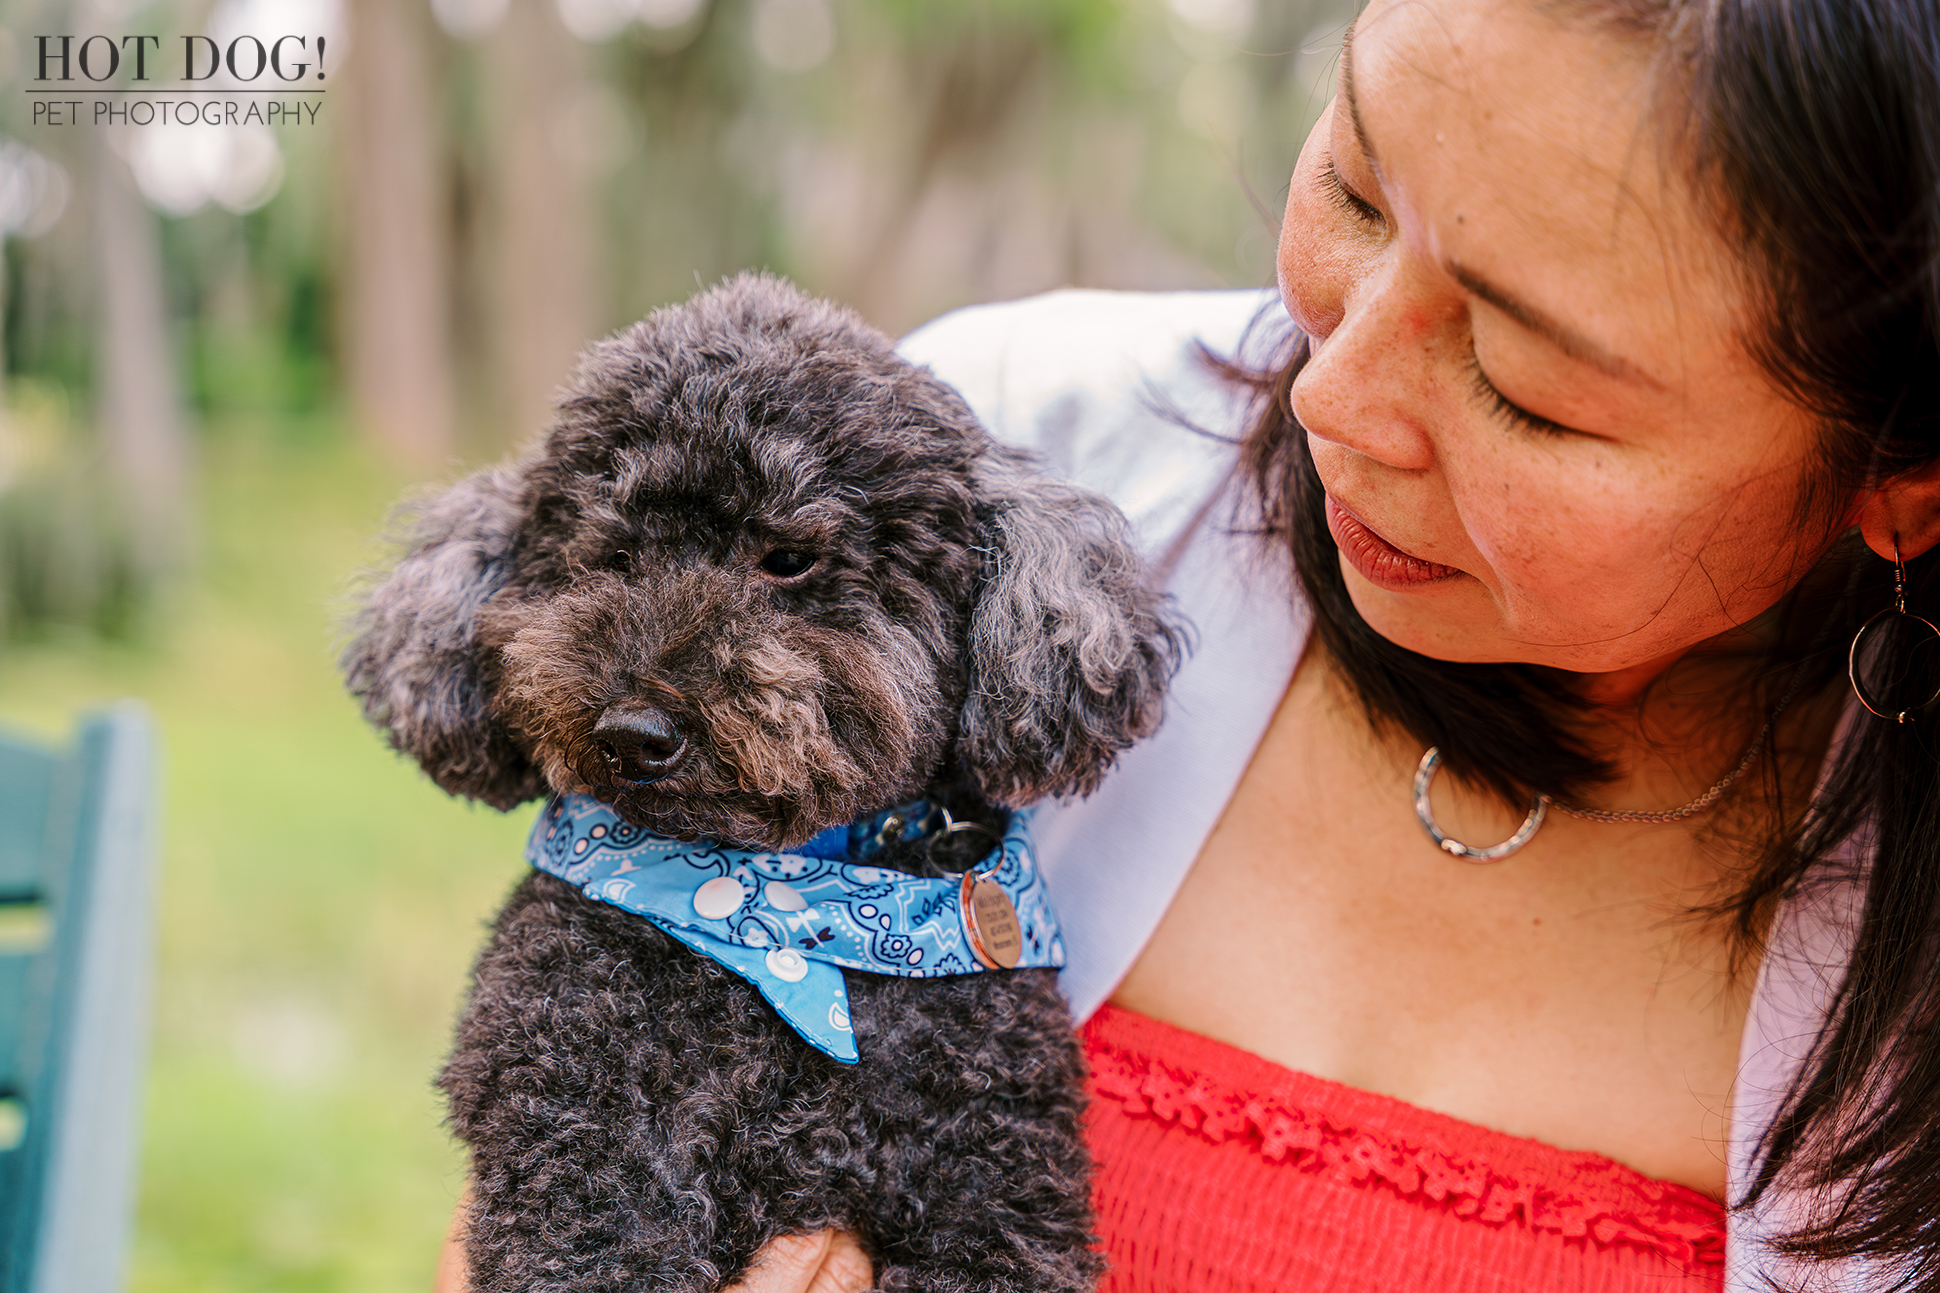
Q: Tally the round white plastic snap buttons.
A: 3